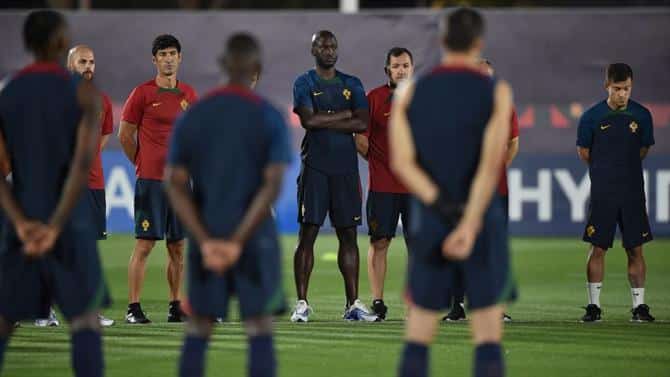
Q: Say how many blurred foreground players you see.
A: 3